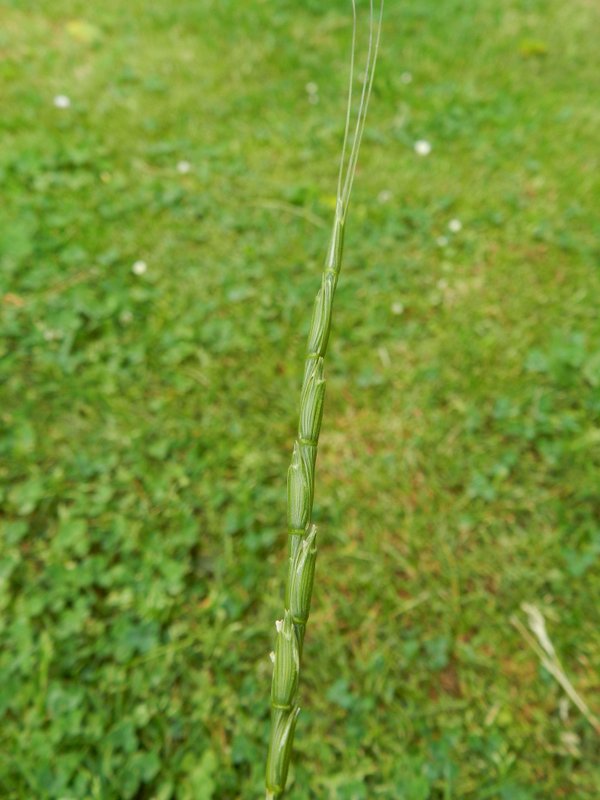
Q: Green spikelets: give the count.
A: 7